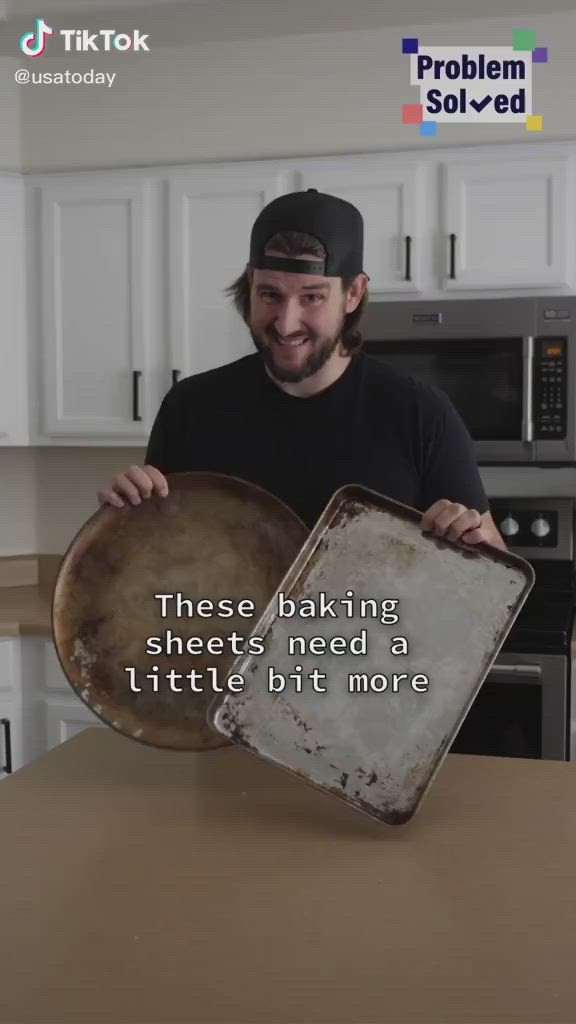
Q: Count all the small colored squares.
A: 6